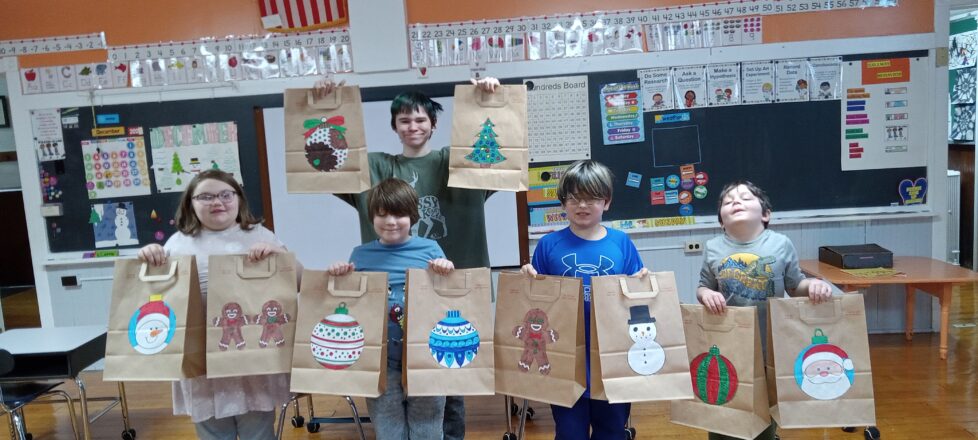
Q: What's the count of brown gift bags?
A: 10